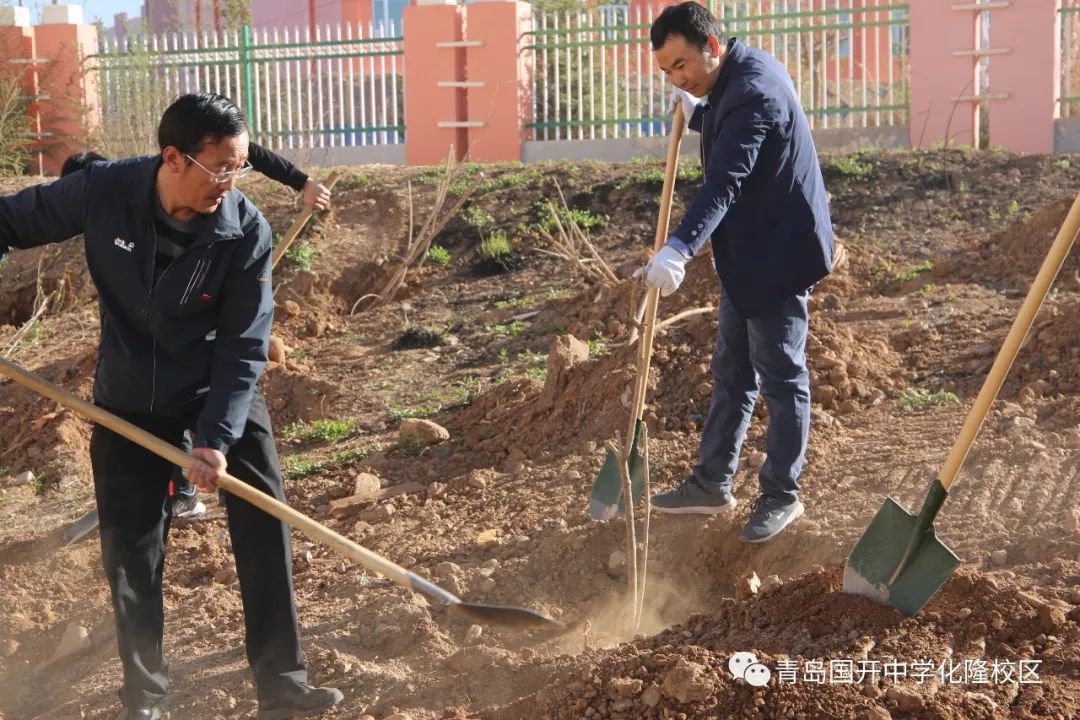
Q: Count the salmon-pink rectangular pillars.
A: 6